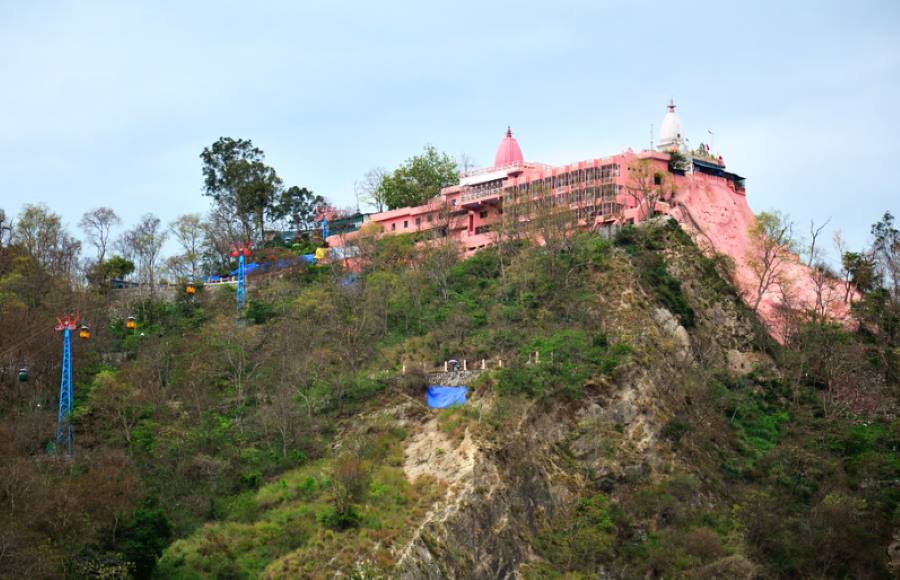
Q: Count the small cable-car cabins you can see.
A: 4